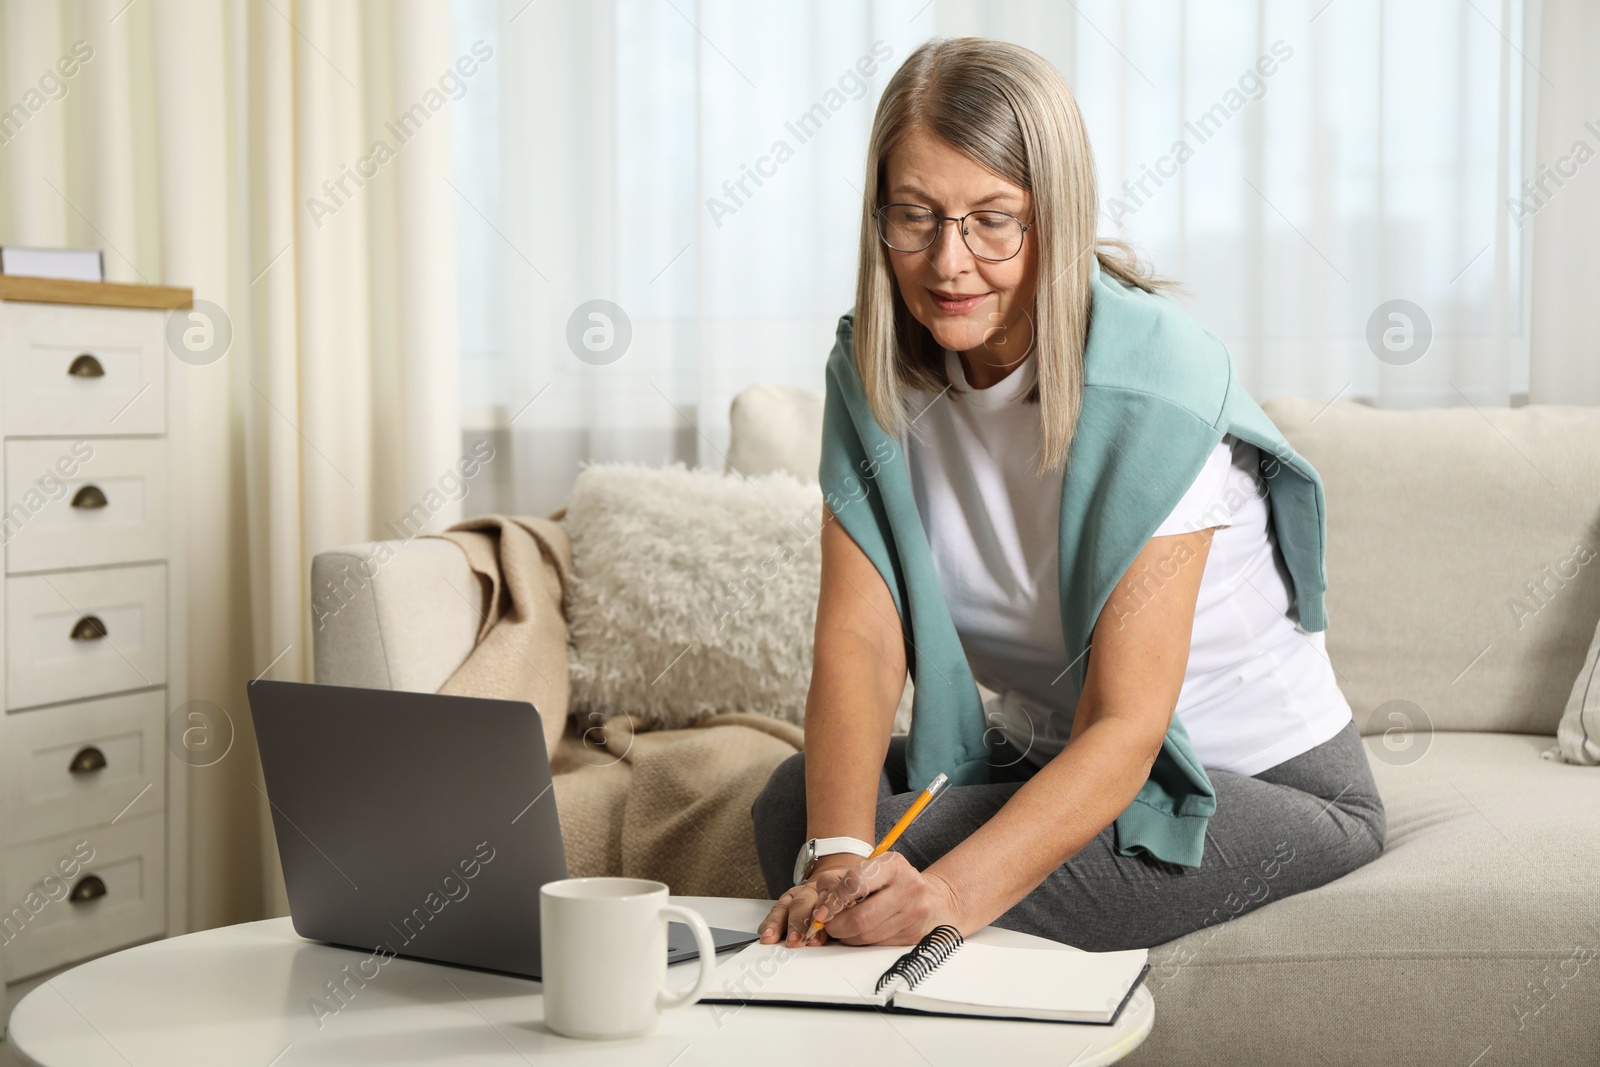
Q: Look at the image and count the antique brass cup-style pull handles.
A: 5